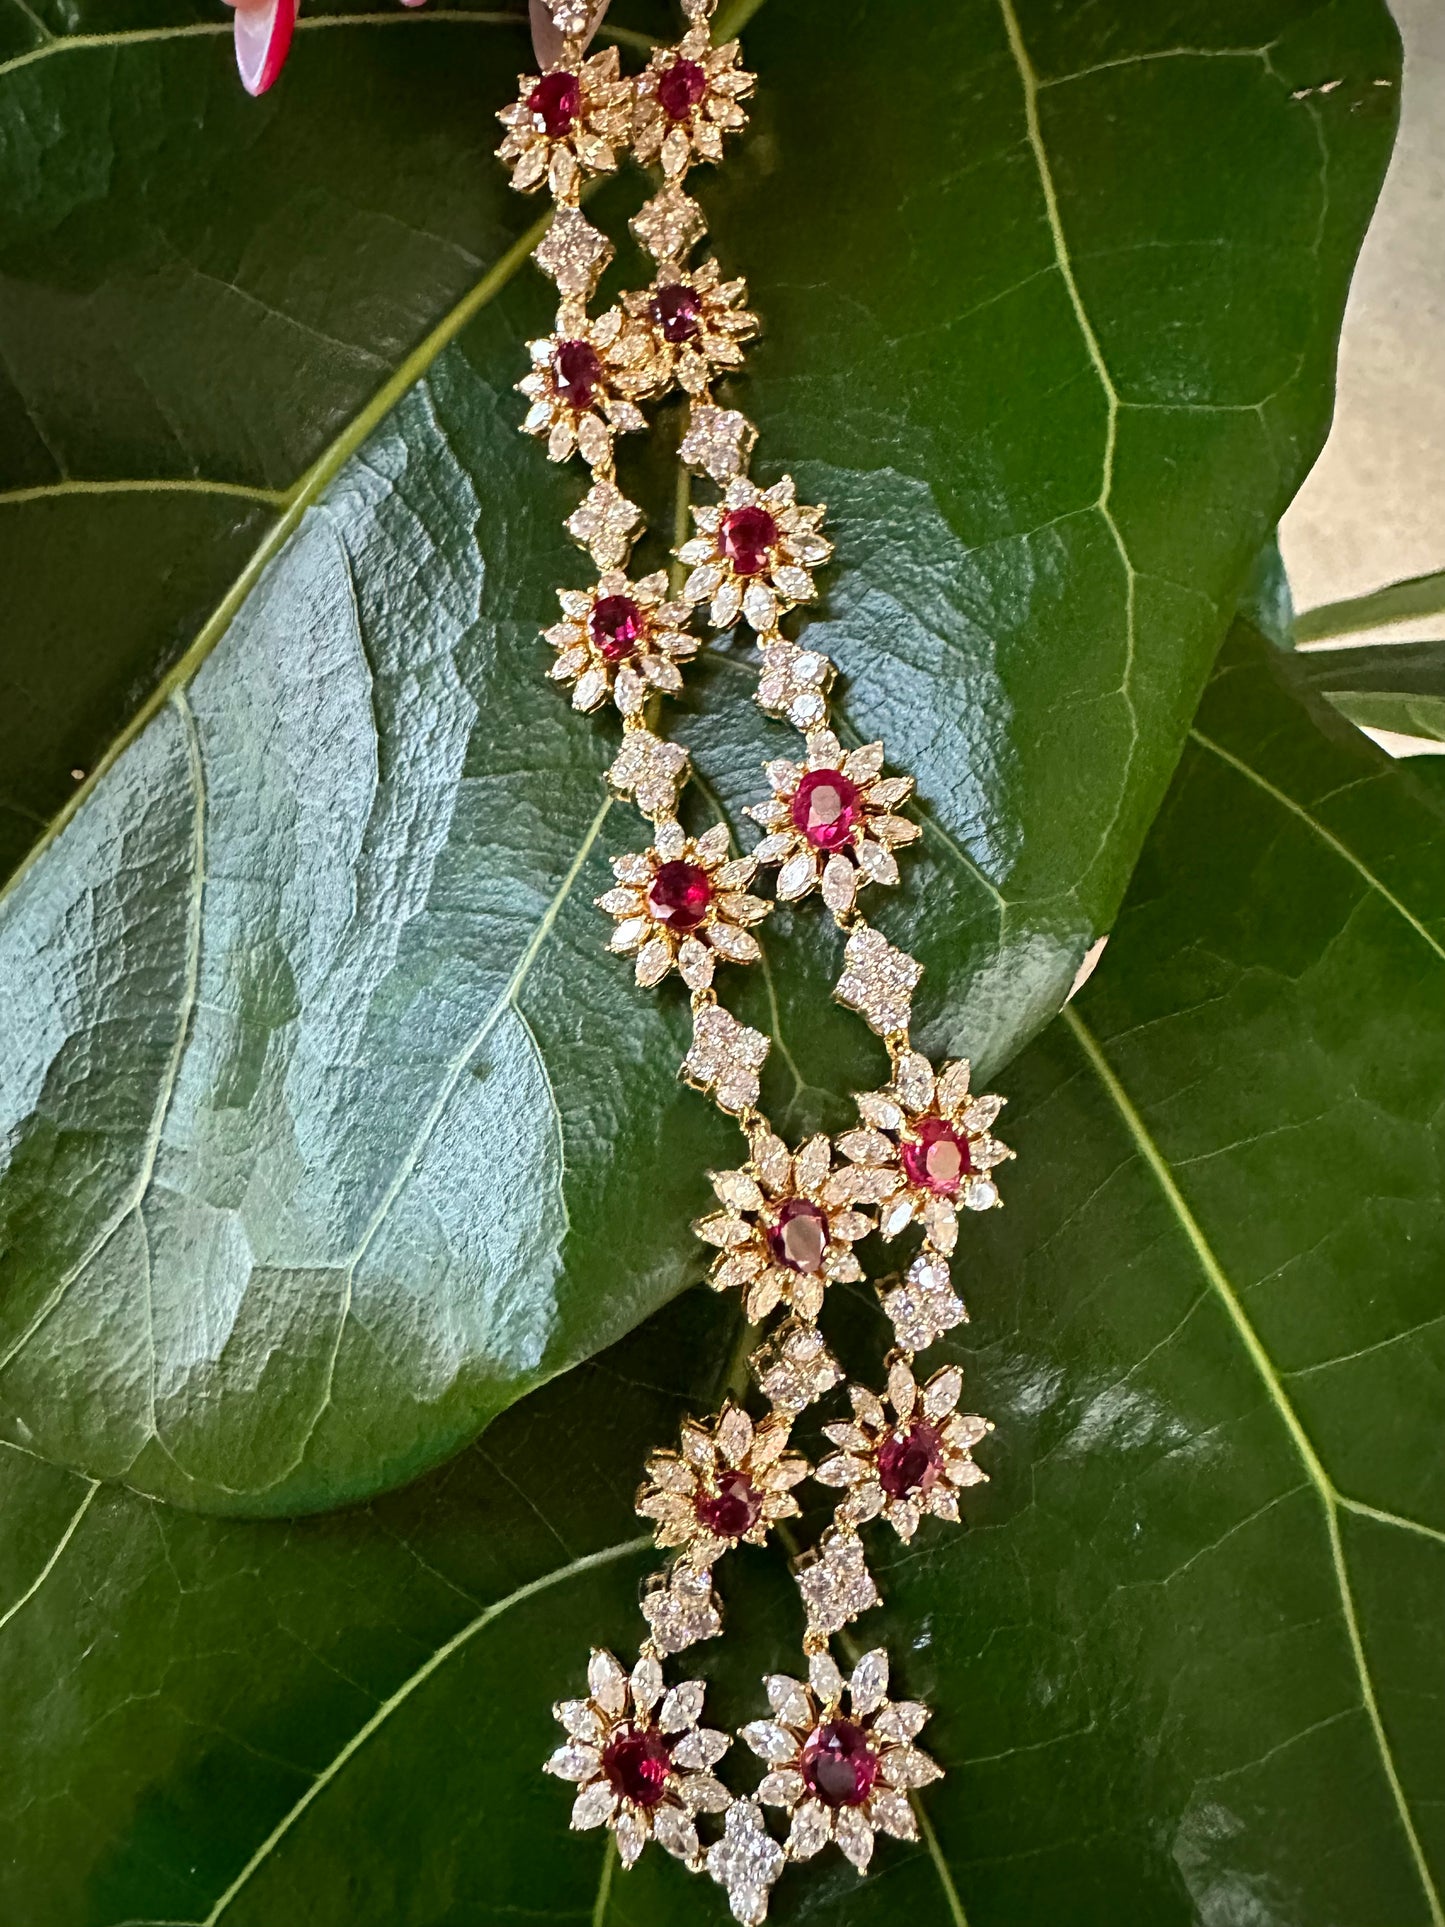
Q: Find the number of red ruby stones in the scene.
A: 14